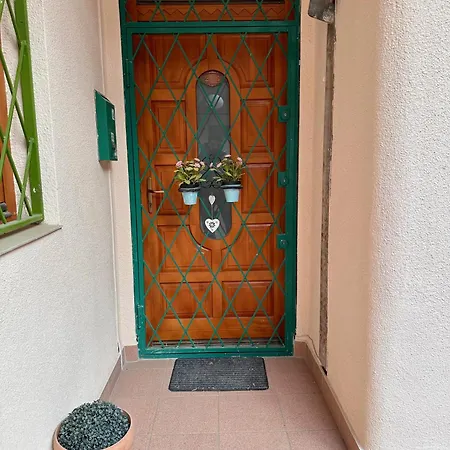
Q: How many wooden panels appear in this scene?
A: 10